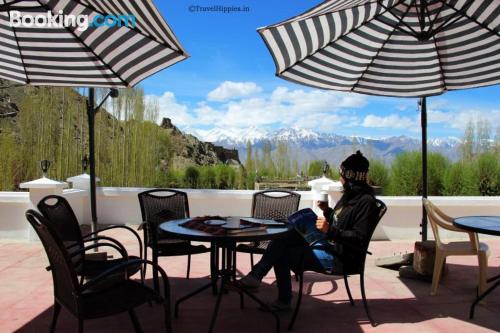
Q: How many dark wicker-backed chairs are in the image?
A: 5